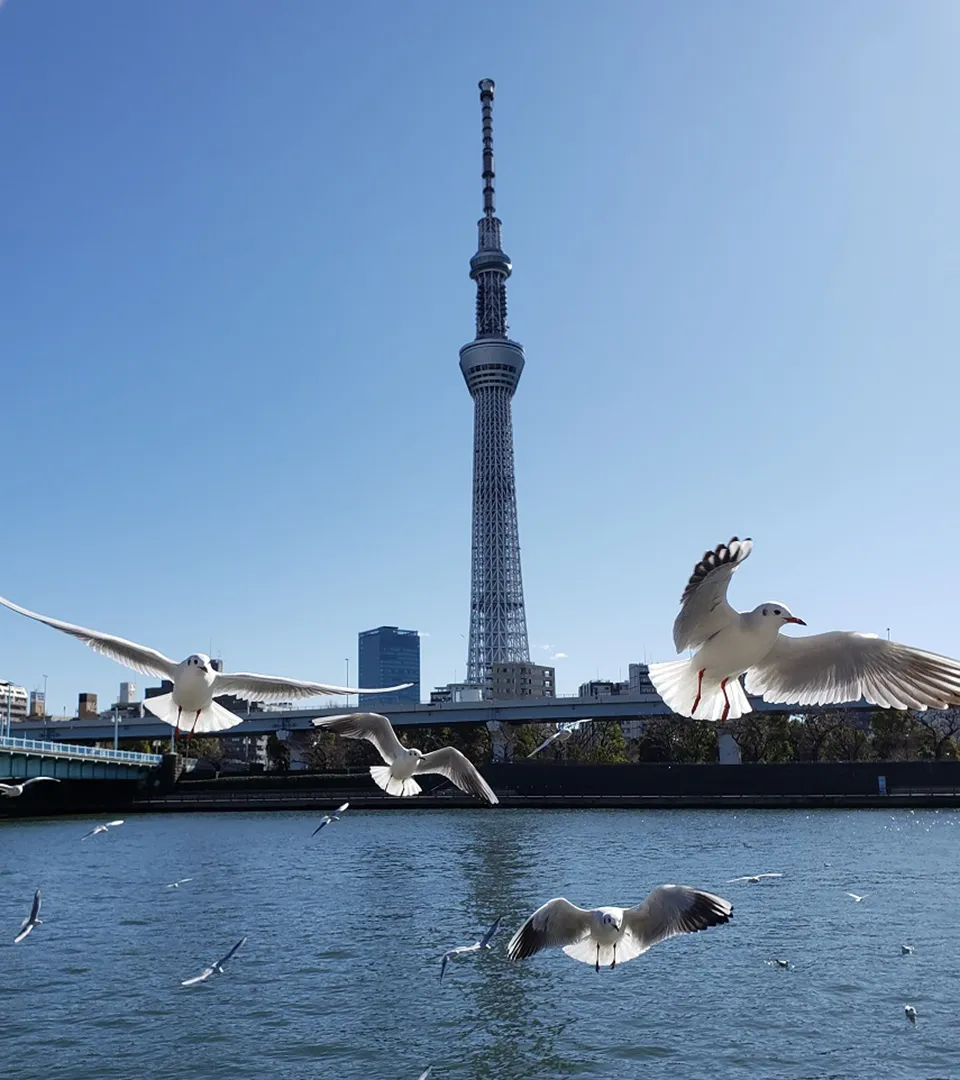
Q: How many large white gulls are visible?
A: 4